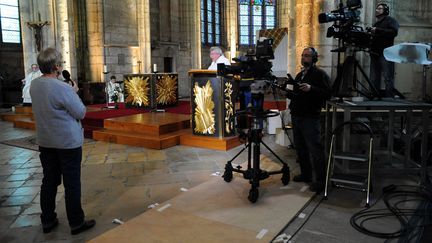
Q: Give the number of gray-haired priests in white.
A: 1